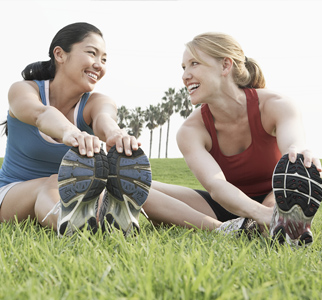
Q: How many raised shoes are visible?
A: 3